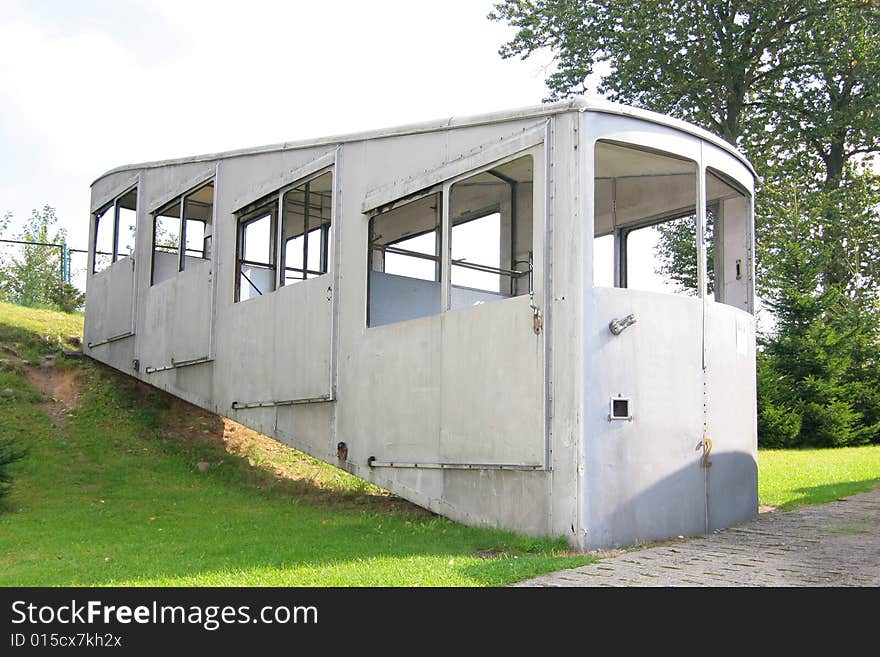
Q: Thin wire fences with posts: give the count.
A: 1